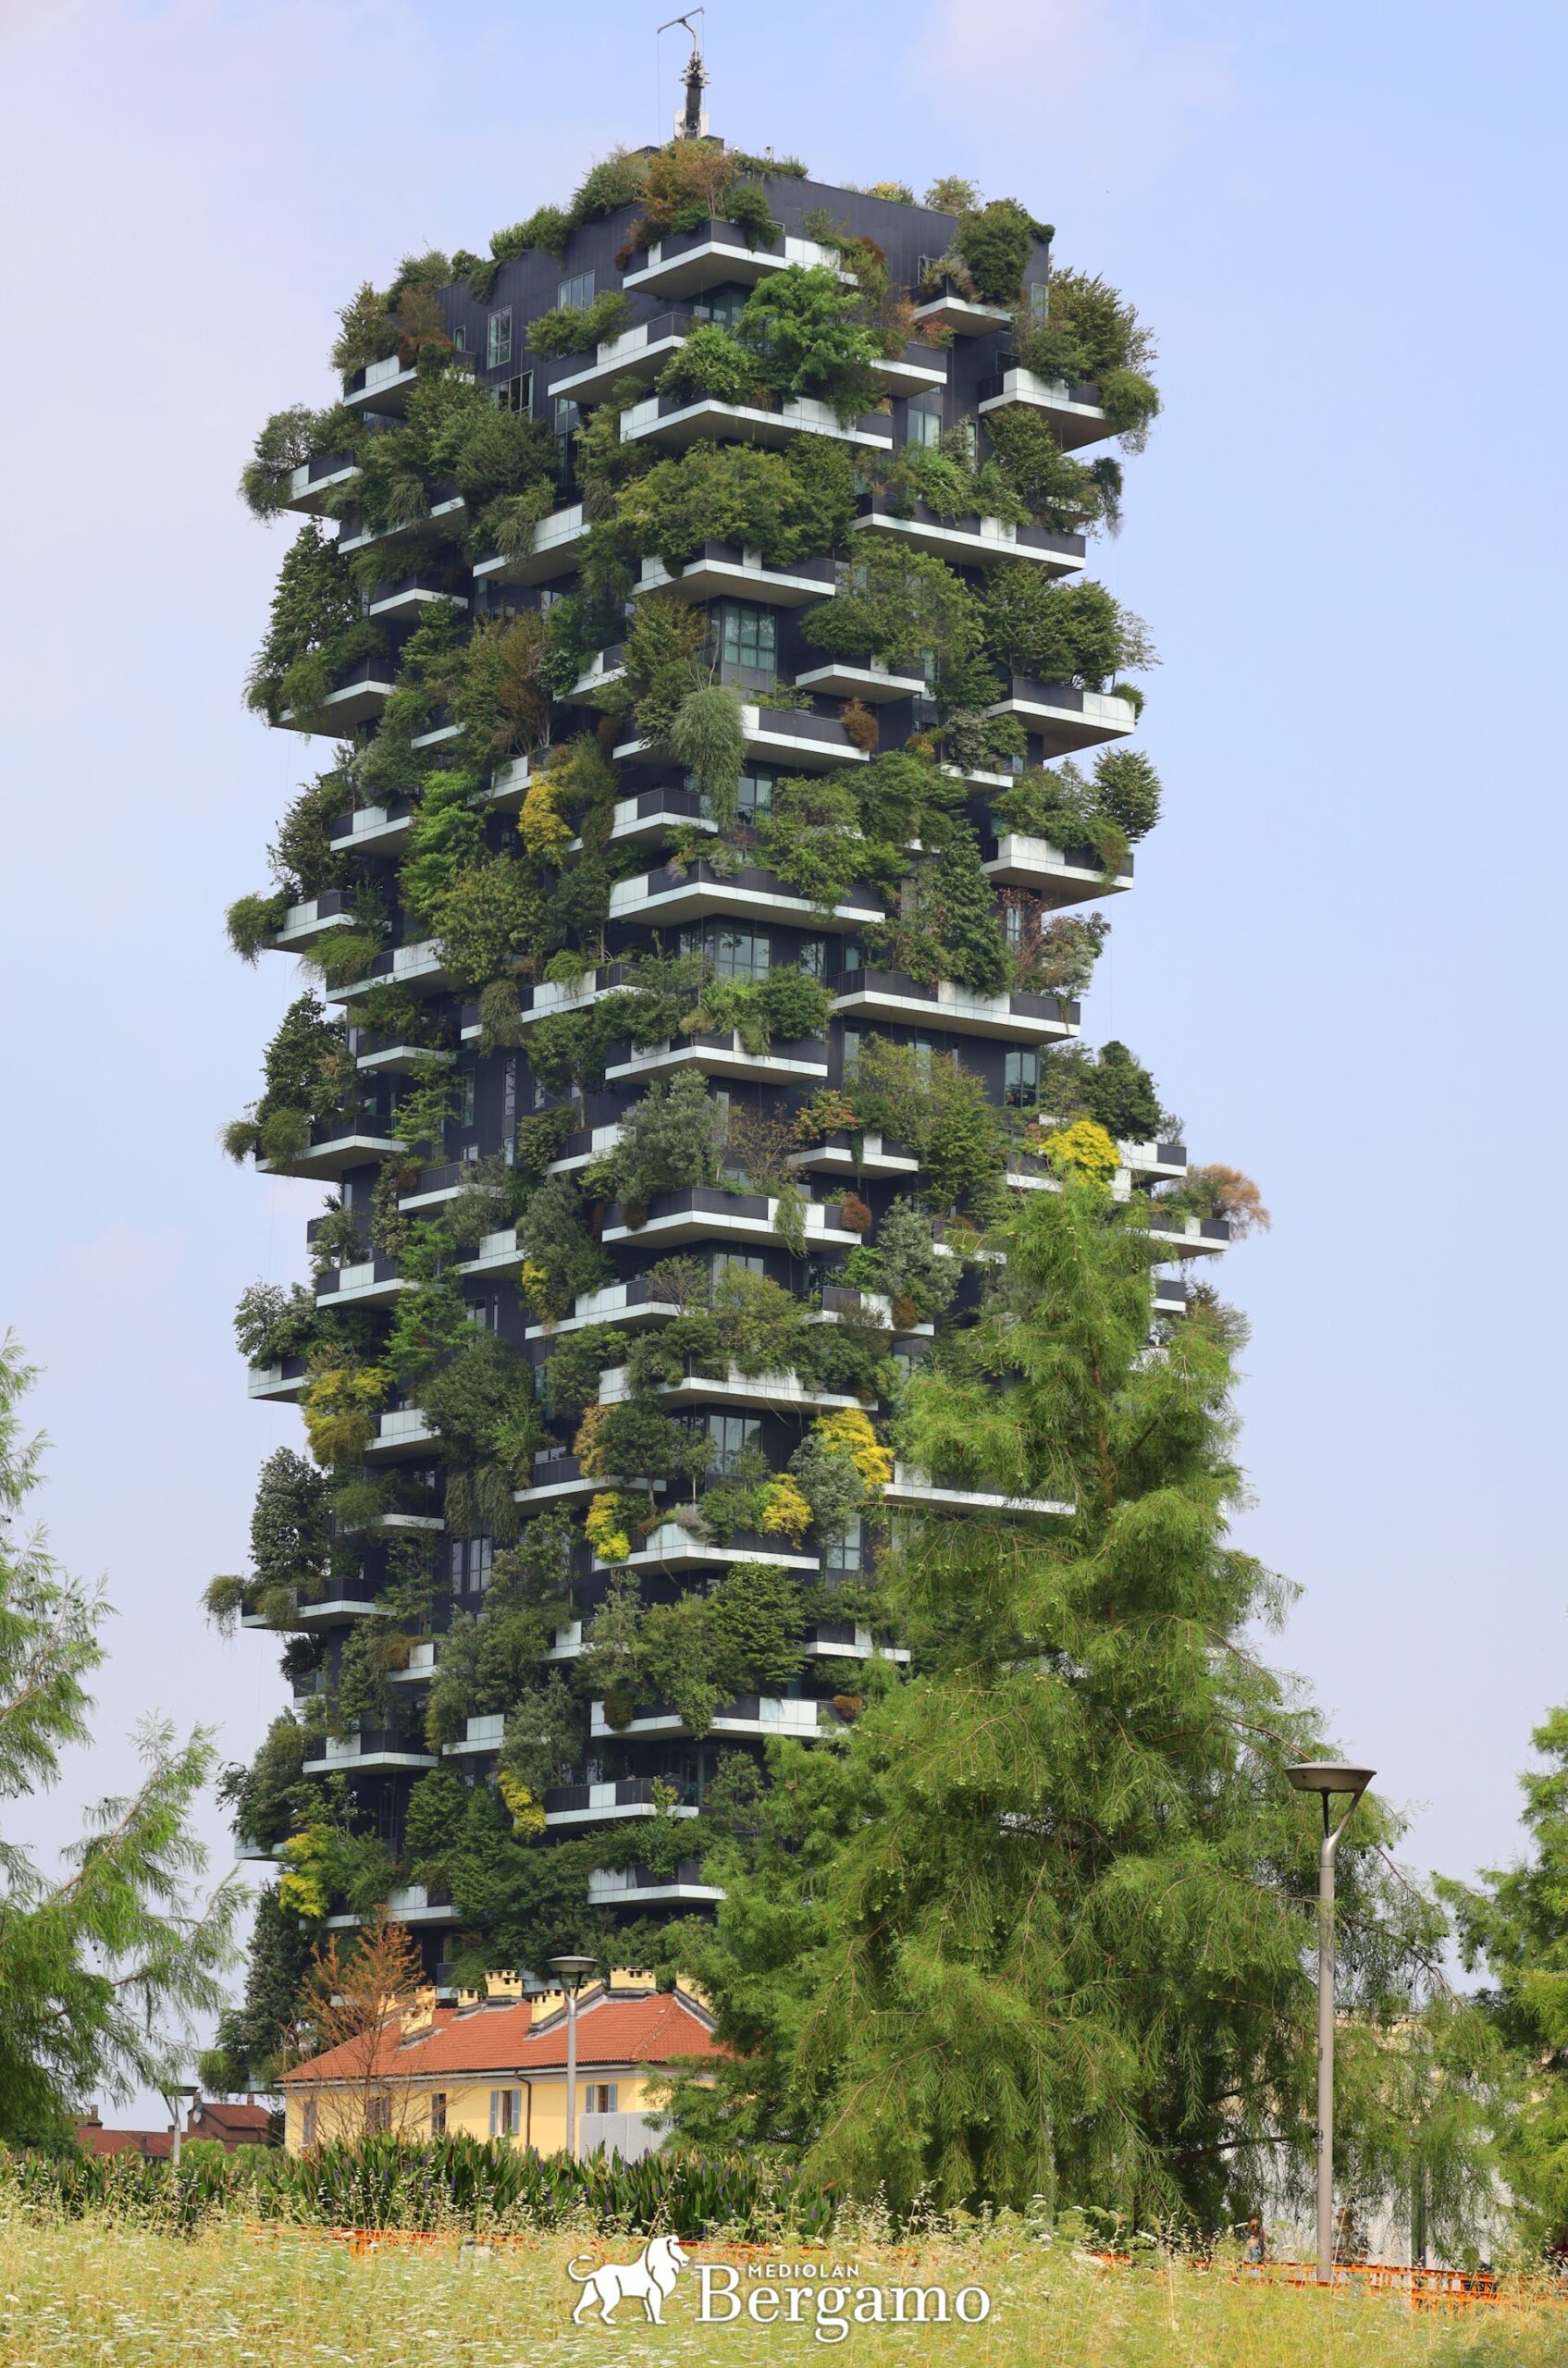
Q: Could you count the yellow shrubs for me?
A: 9